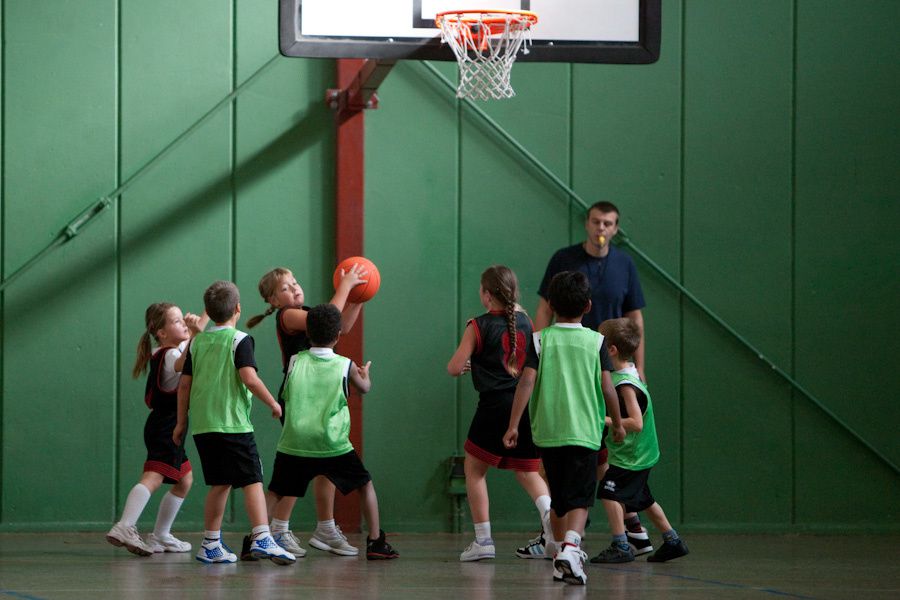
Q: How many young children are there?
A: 7